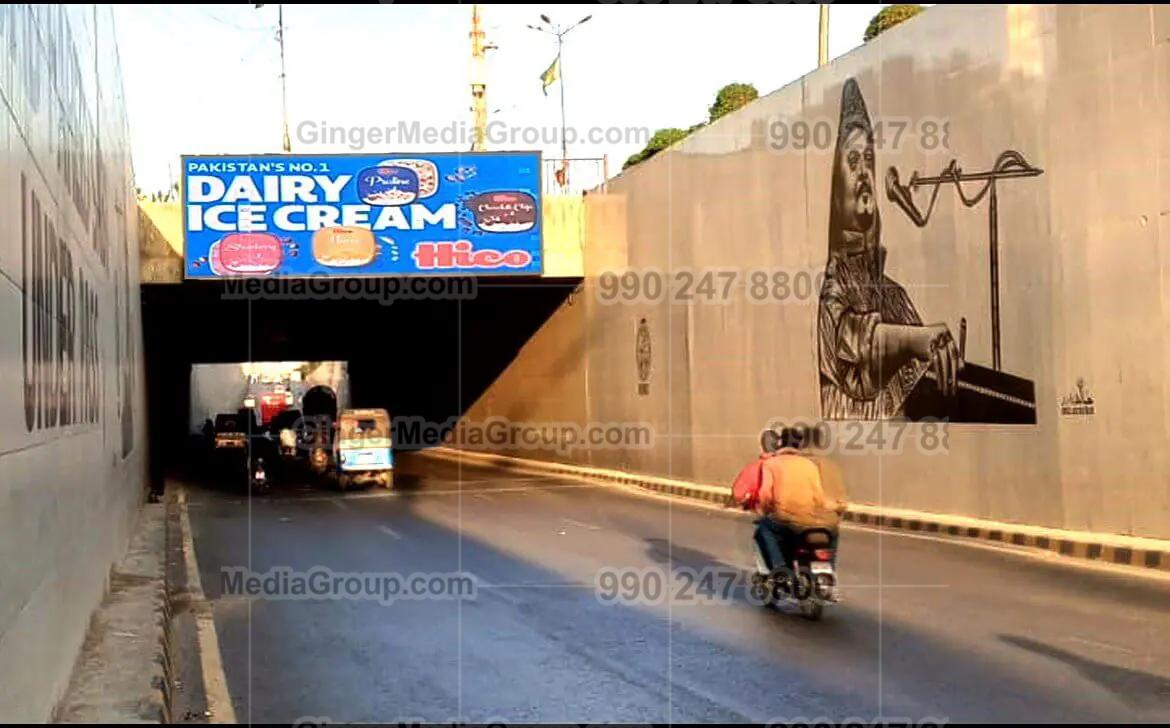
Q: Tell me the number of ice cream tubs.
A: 4